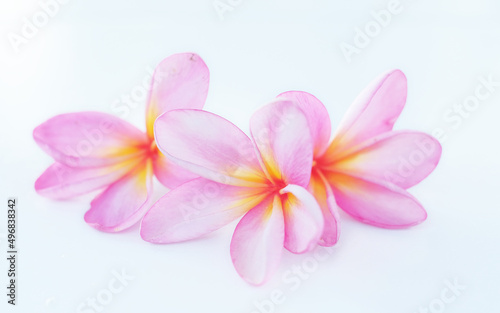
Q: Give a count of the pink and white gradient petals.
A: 15